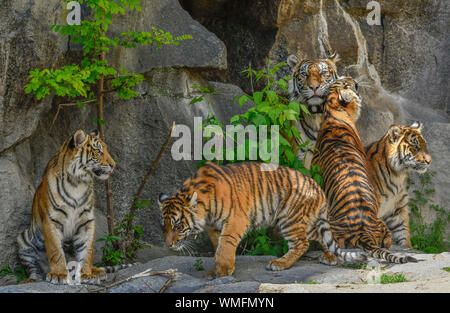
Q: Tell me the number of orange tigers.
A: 5